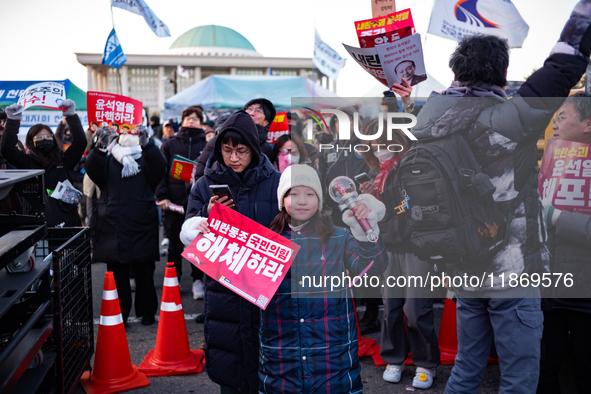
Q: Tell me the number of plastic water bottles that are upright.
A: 0